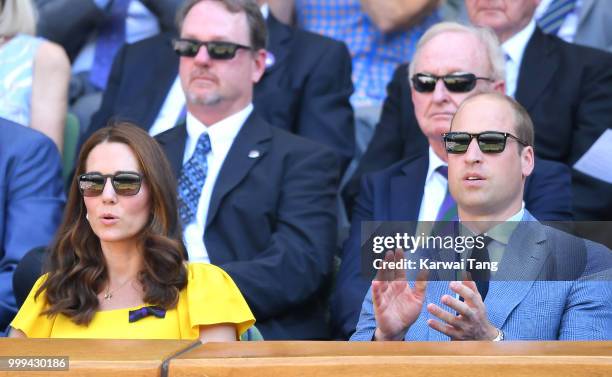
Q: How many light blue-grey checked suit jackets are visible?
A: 1